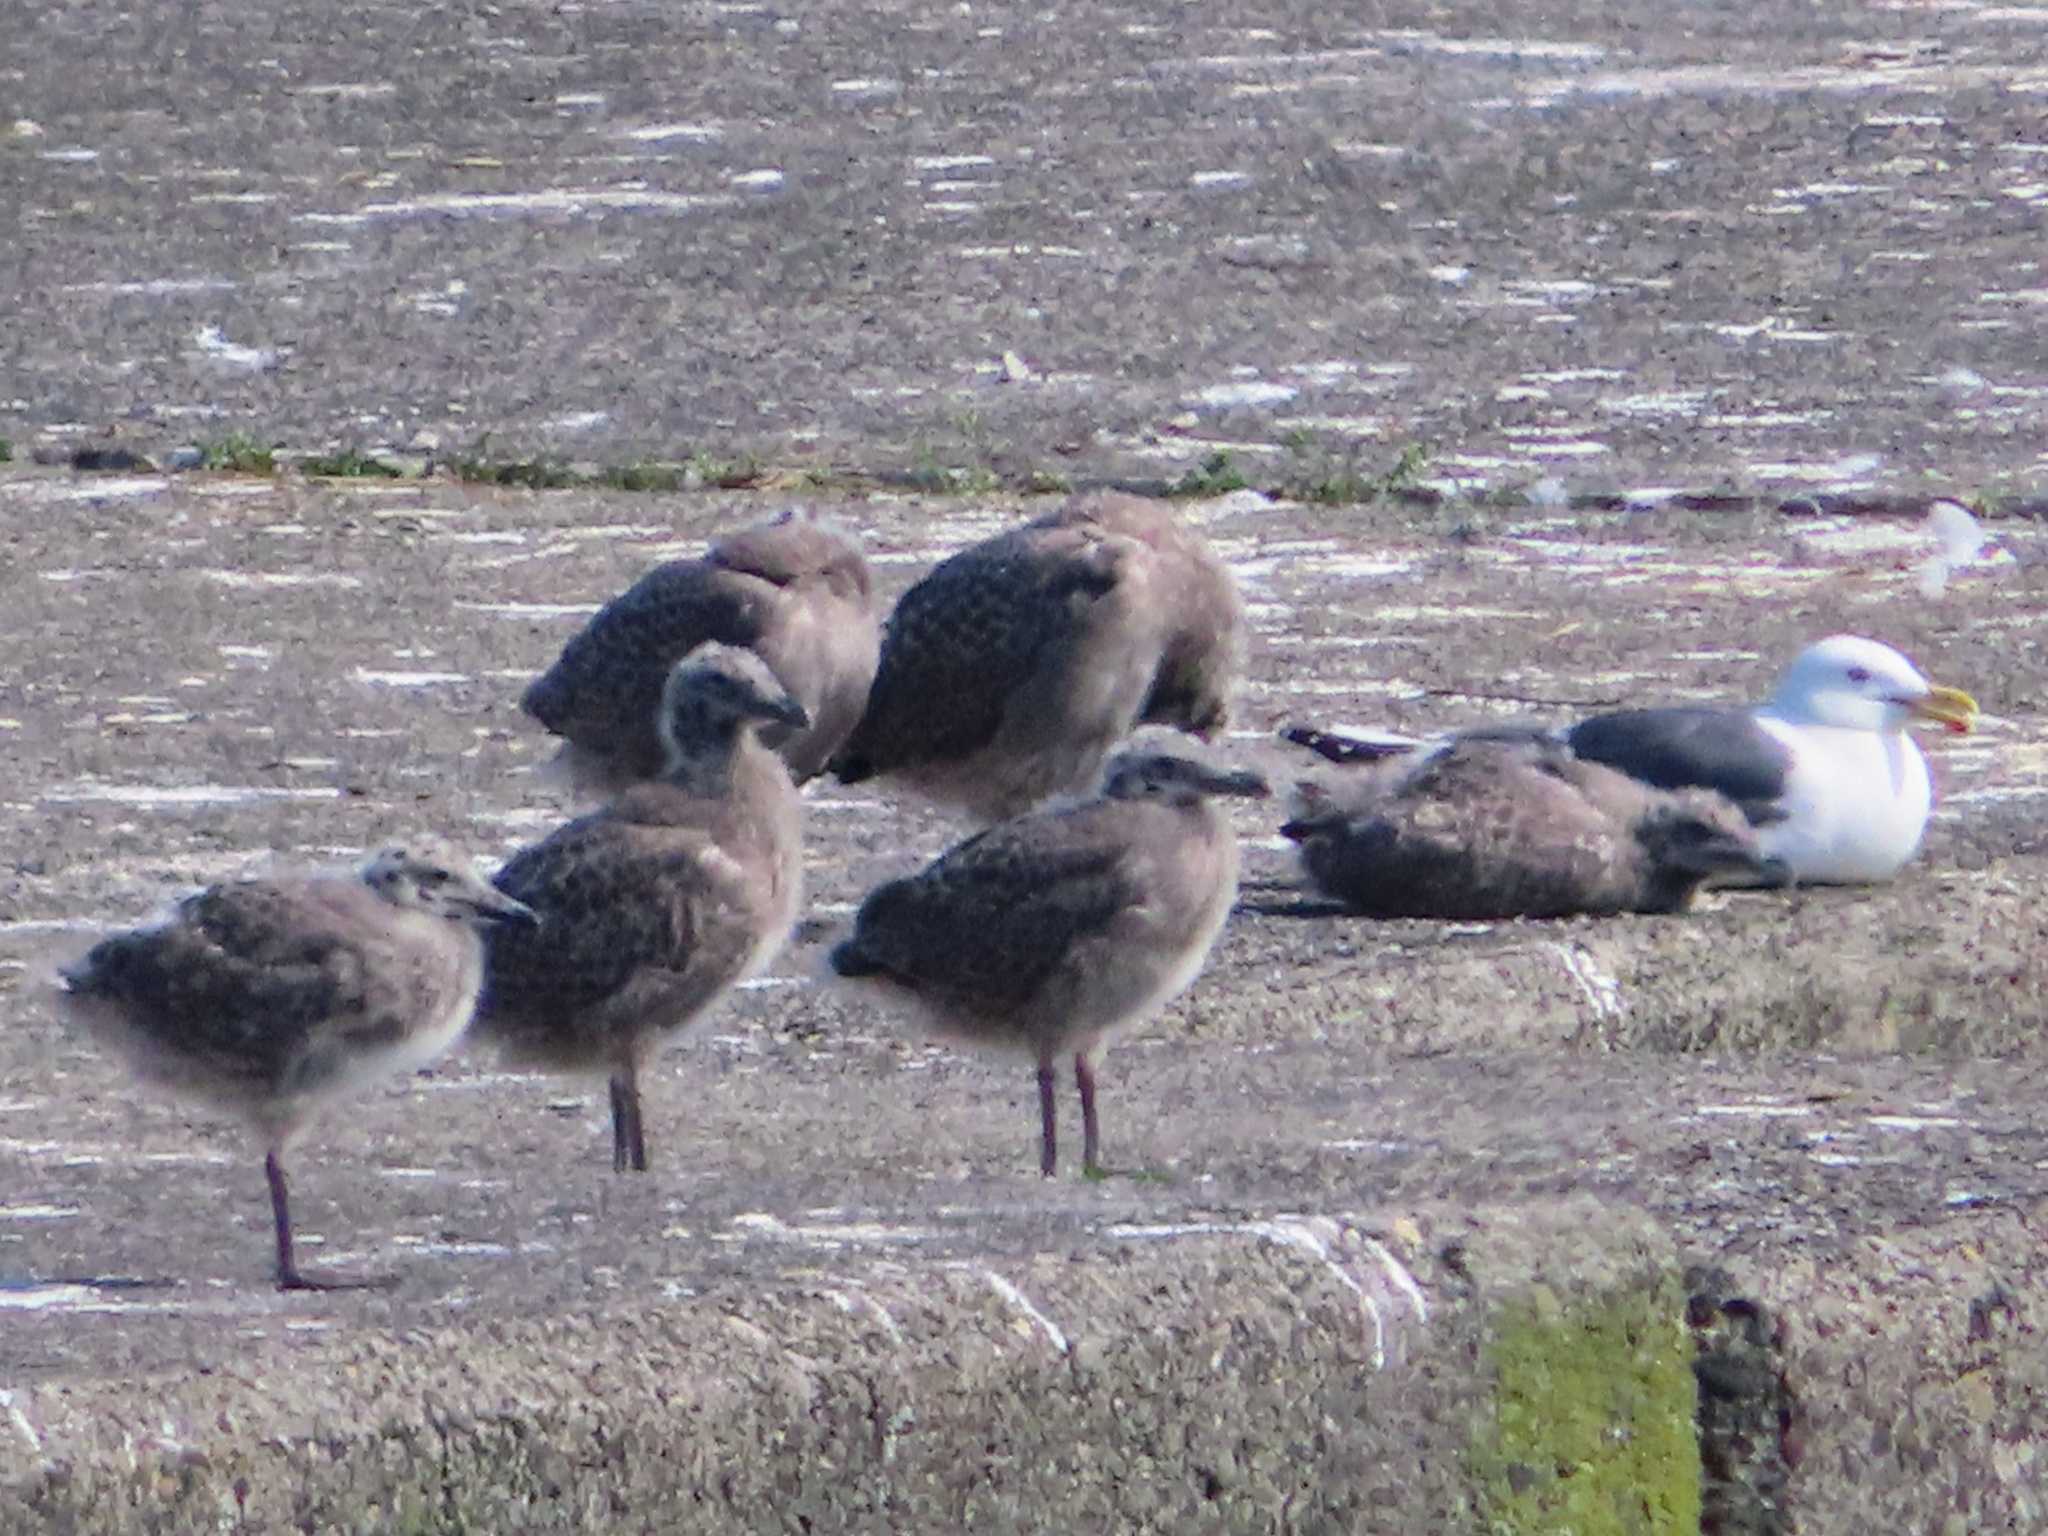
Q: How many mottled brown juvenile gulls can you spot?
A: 6